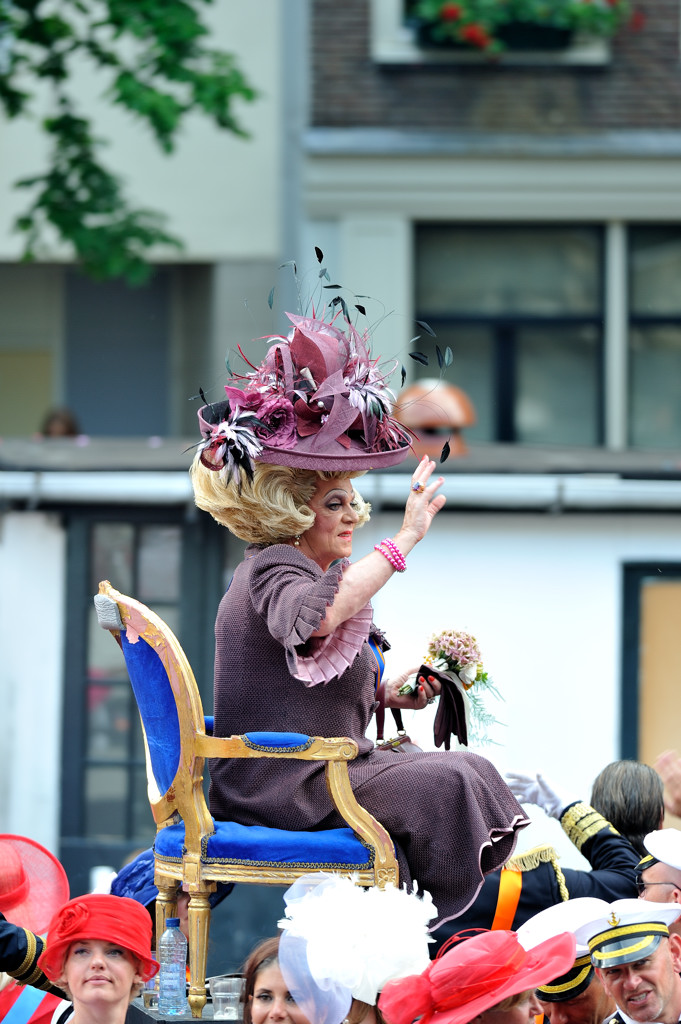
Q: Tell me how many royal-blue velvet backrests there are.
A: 1